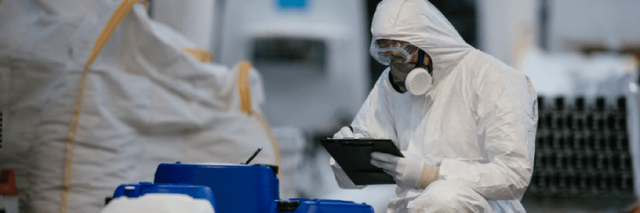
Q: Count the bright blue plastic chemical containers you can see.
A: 3